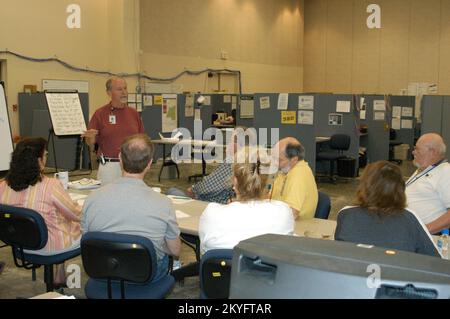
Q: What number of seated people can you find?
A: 7